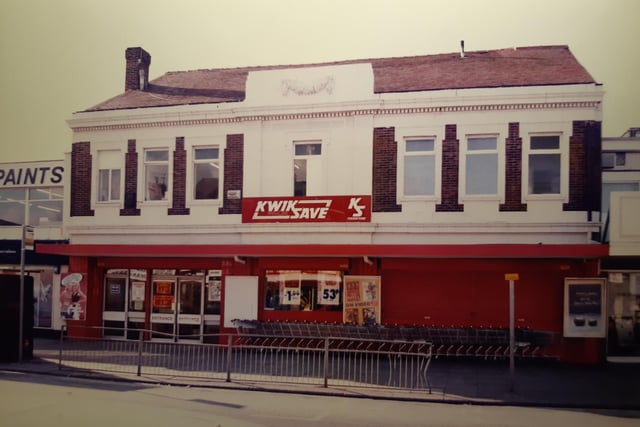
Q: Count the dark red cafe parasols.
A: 0